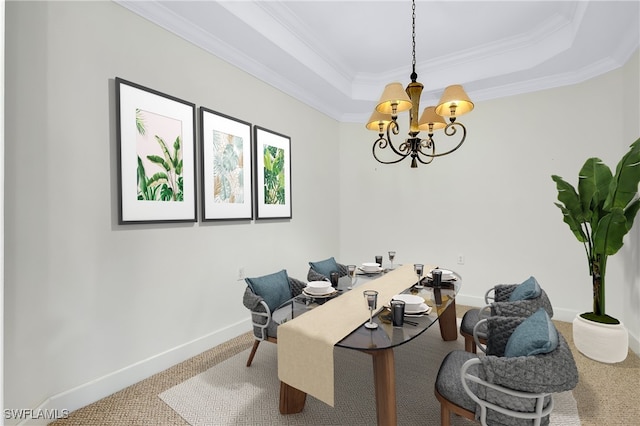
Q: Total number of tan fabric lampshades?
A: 4